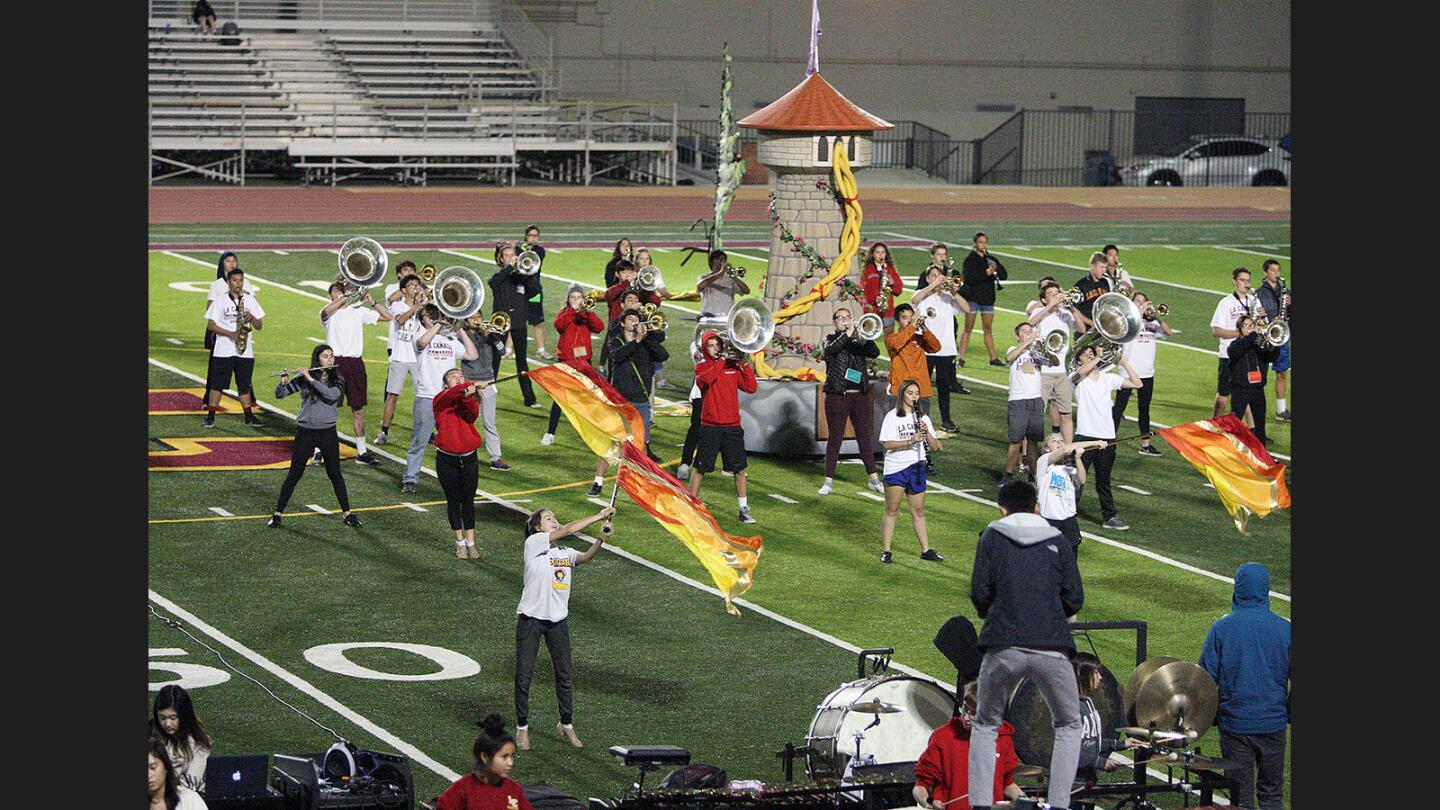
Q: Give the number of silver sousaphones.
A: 4